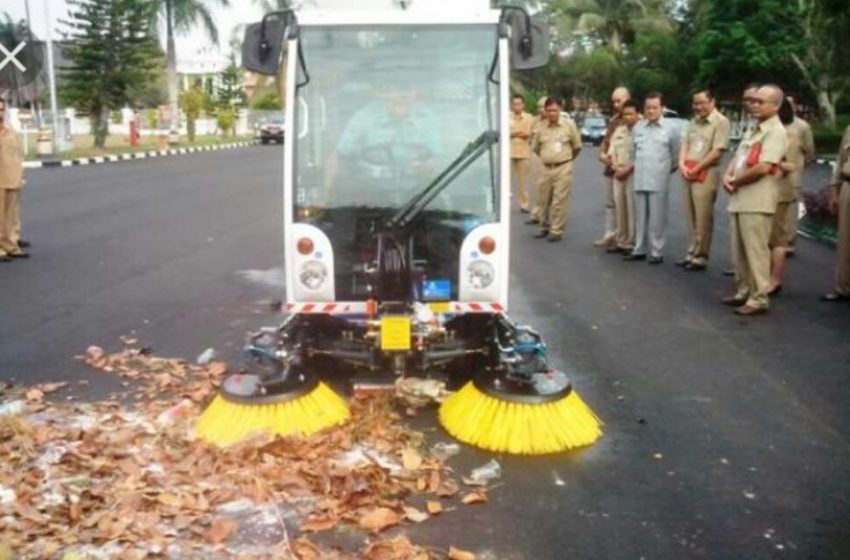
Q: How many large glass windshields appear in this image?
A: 1